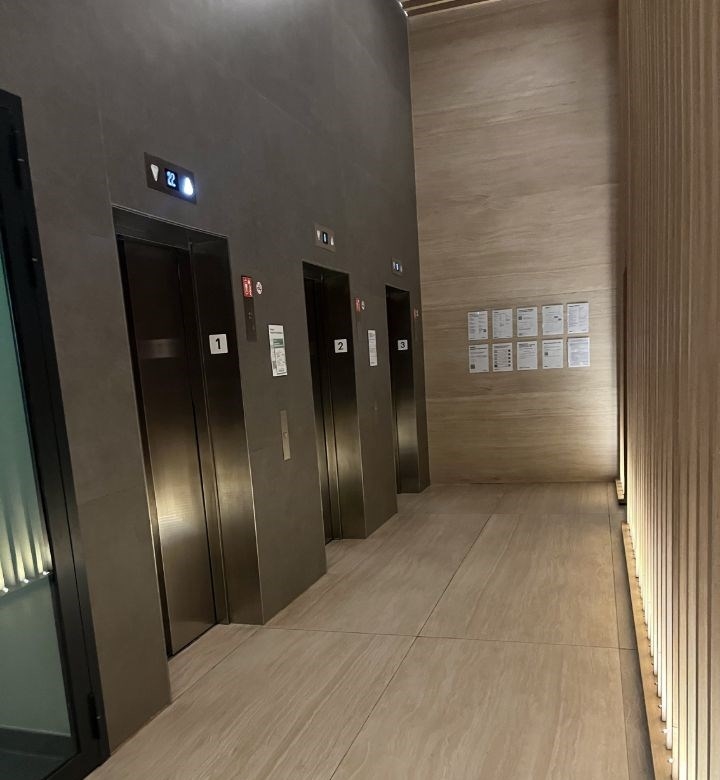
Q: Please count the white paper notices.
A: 12